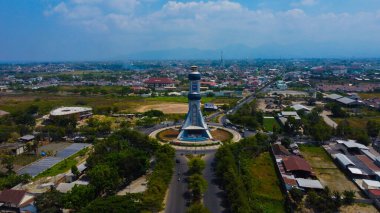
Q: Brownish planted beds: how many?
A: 2